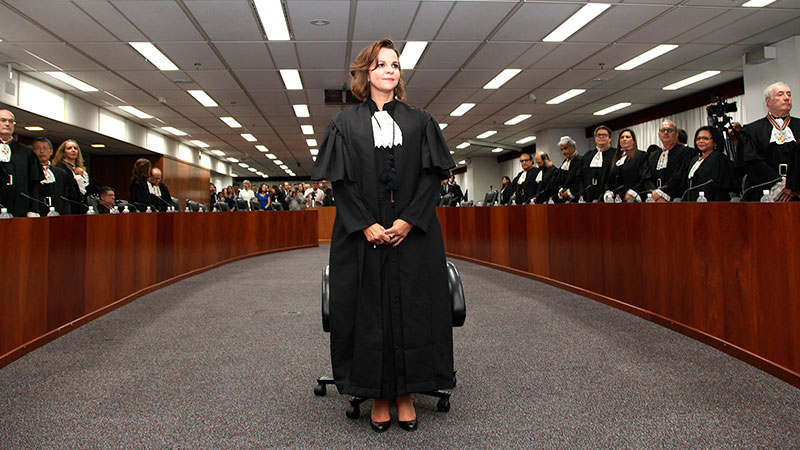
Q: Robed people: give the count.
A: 15